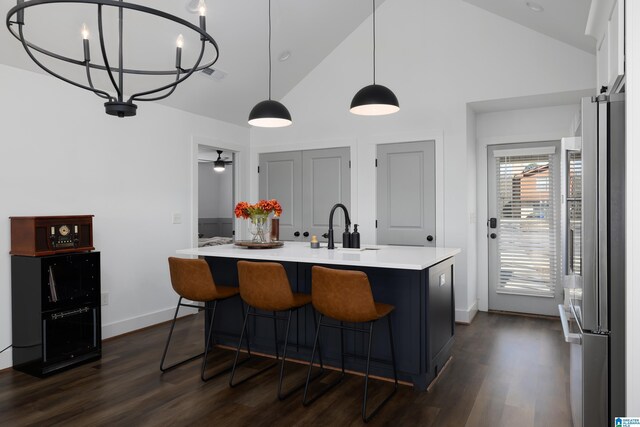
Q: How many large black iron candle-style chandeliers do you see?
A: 1